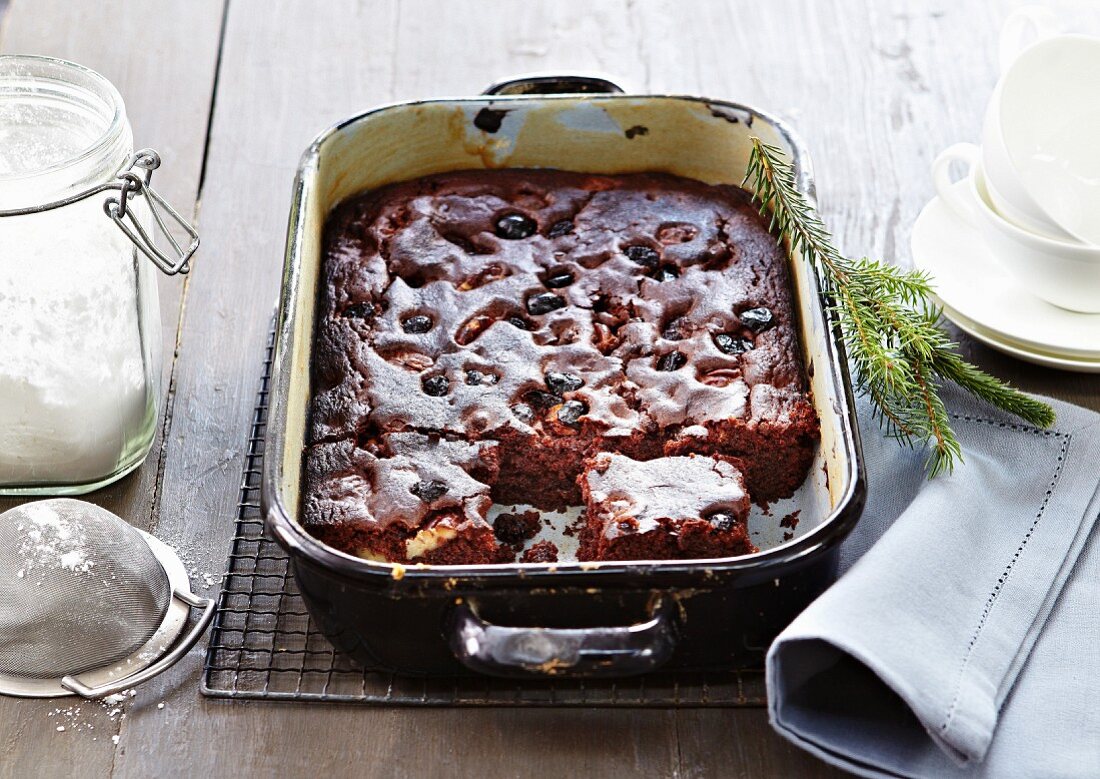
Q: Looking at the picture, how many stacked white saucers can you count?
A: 2